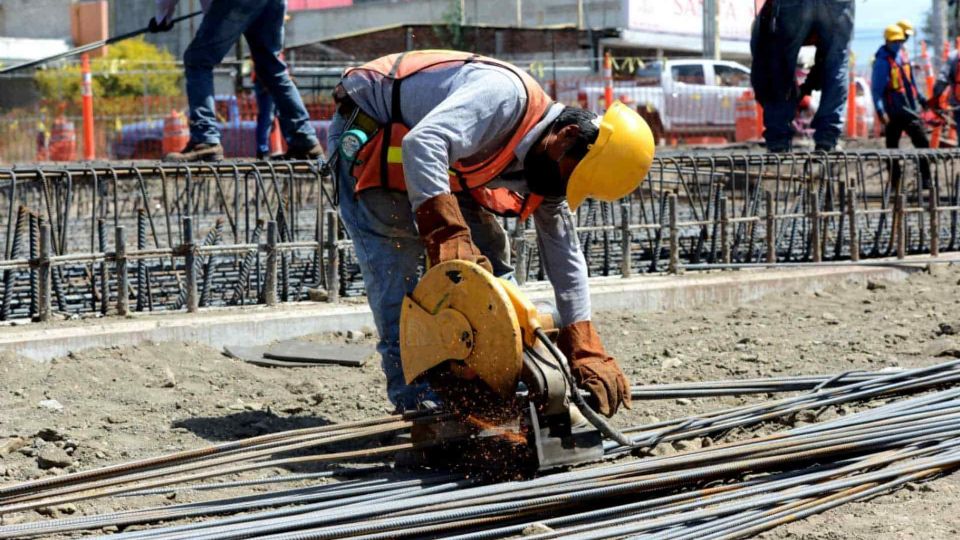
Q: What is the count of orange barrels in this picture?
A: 3